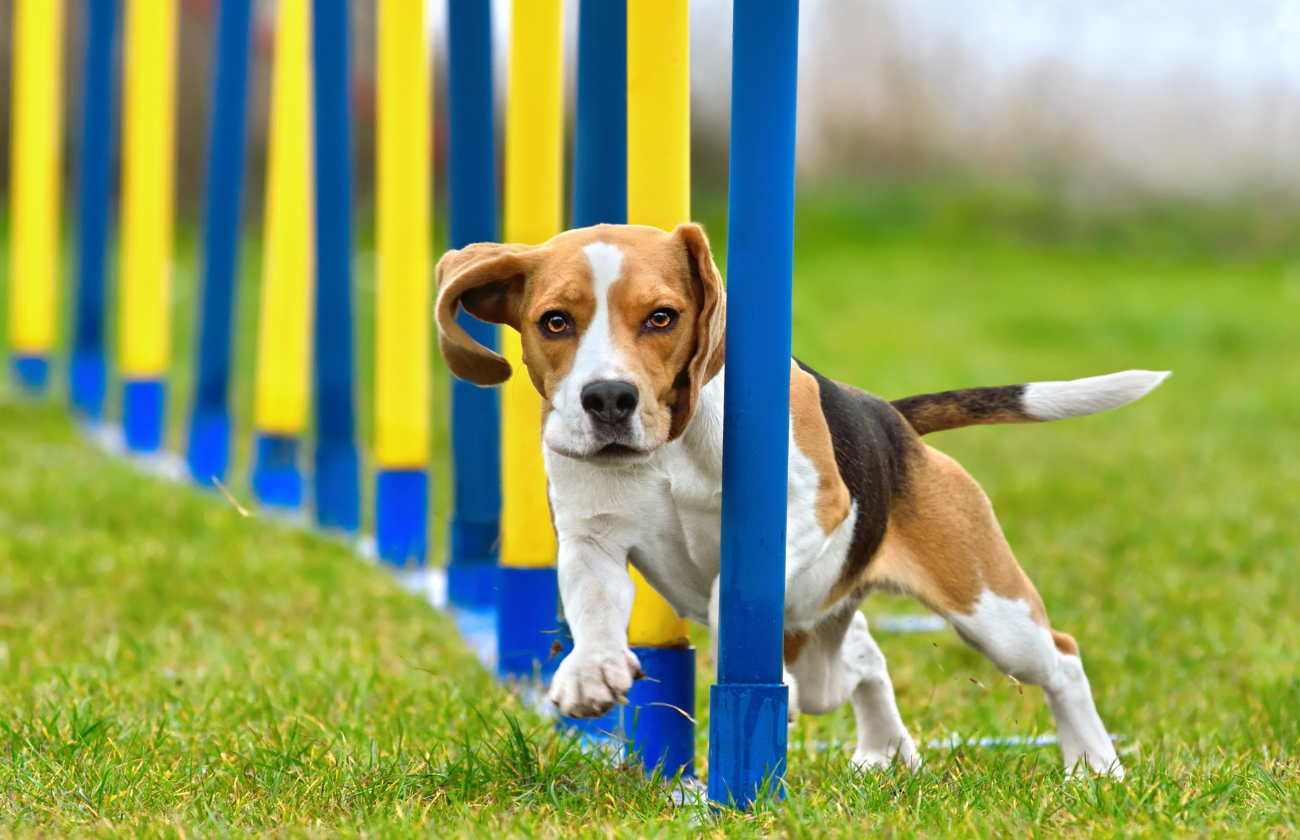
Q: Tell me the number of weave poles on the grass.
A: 12